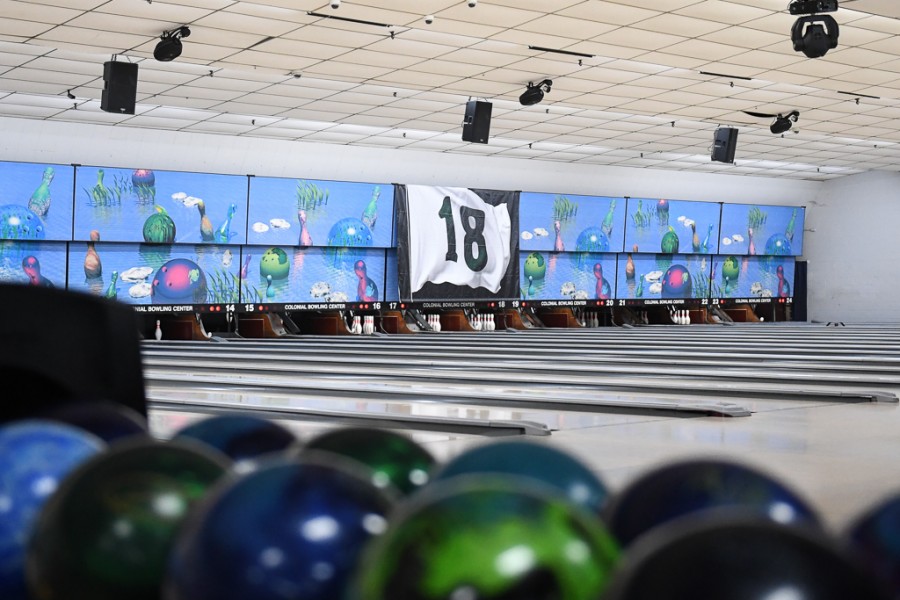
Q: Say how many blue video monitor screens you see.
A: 12